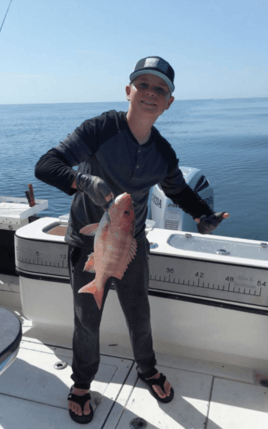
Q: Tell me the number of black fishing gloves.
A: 2